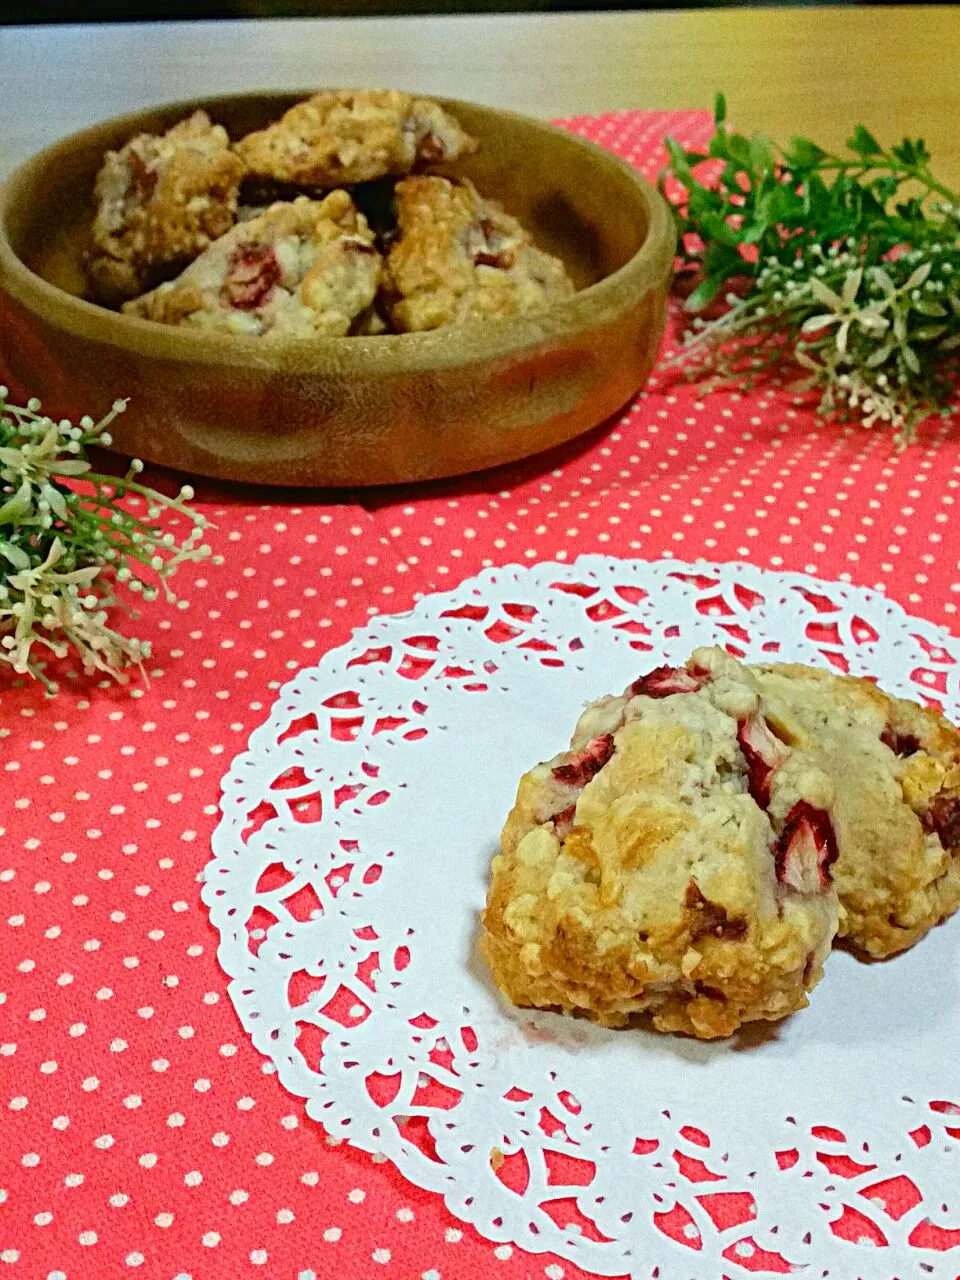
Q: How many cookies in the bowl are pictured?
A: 4